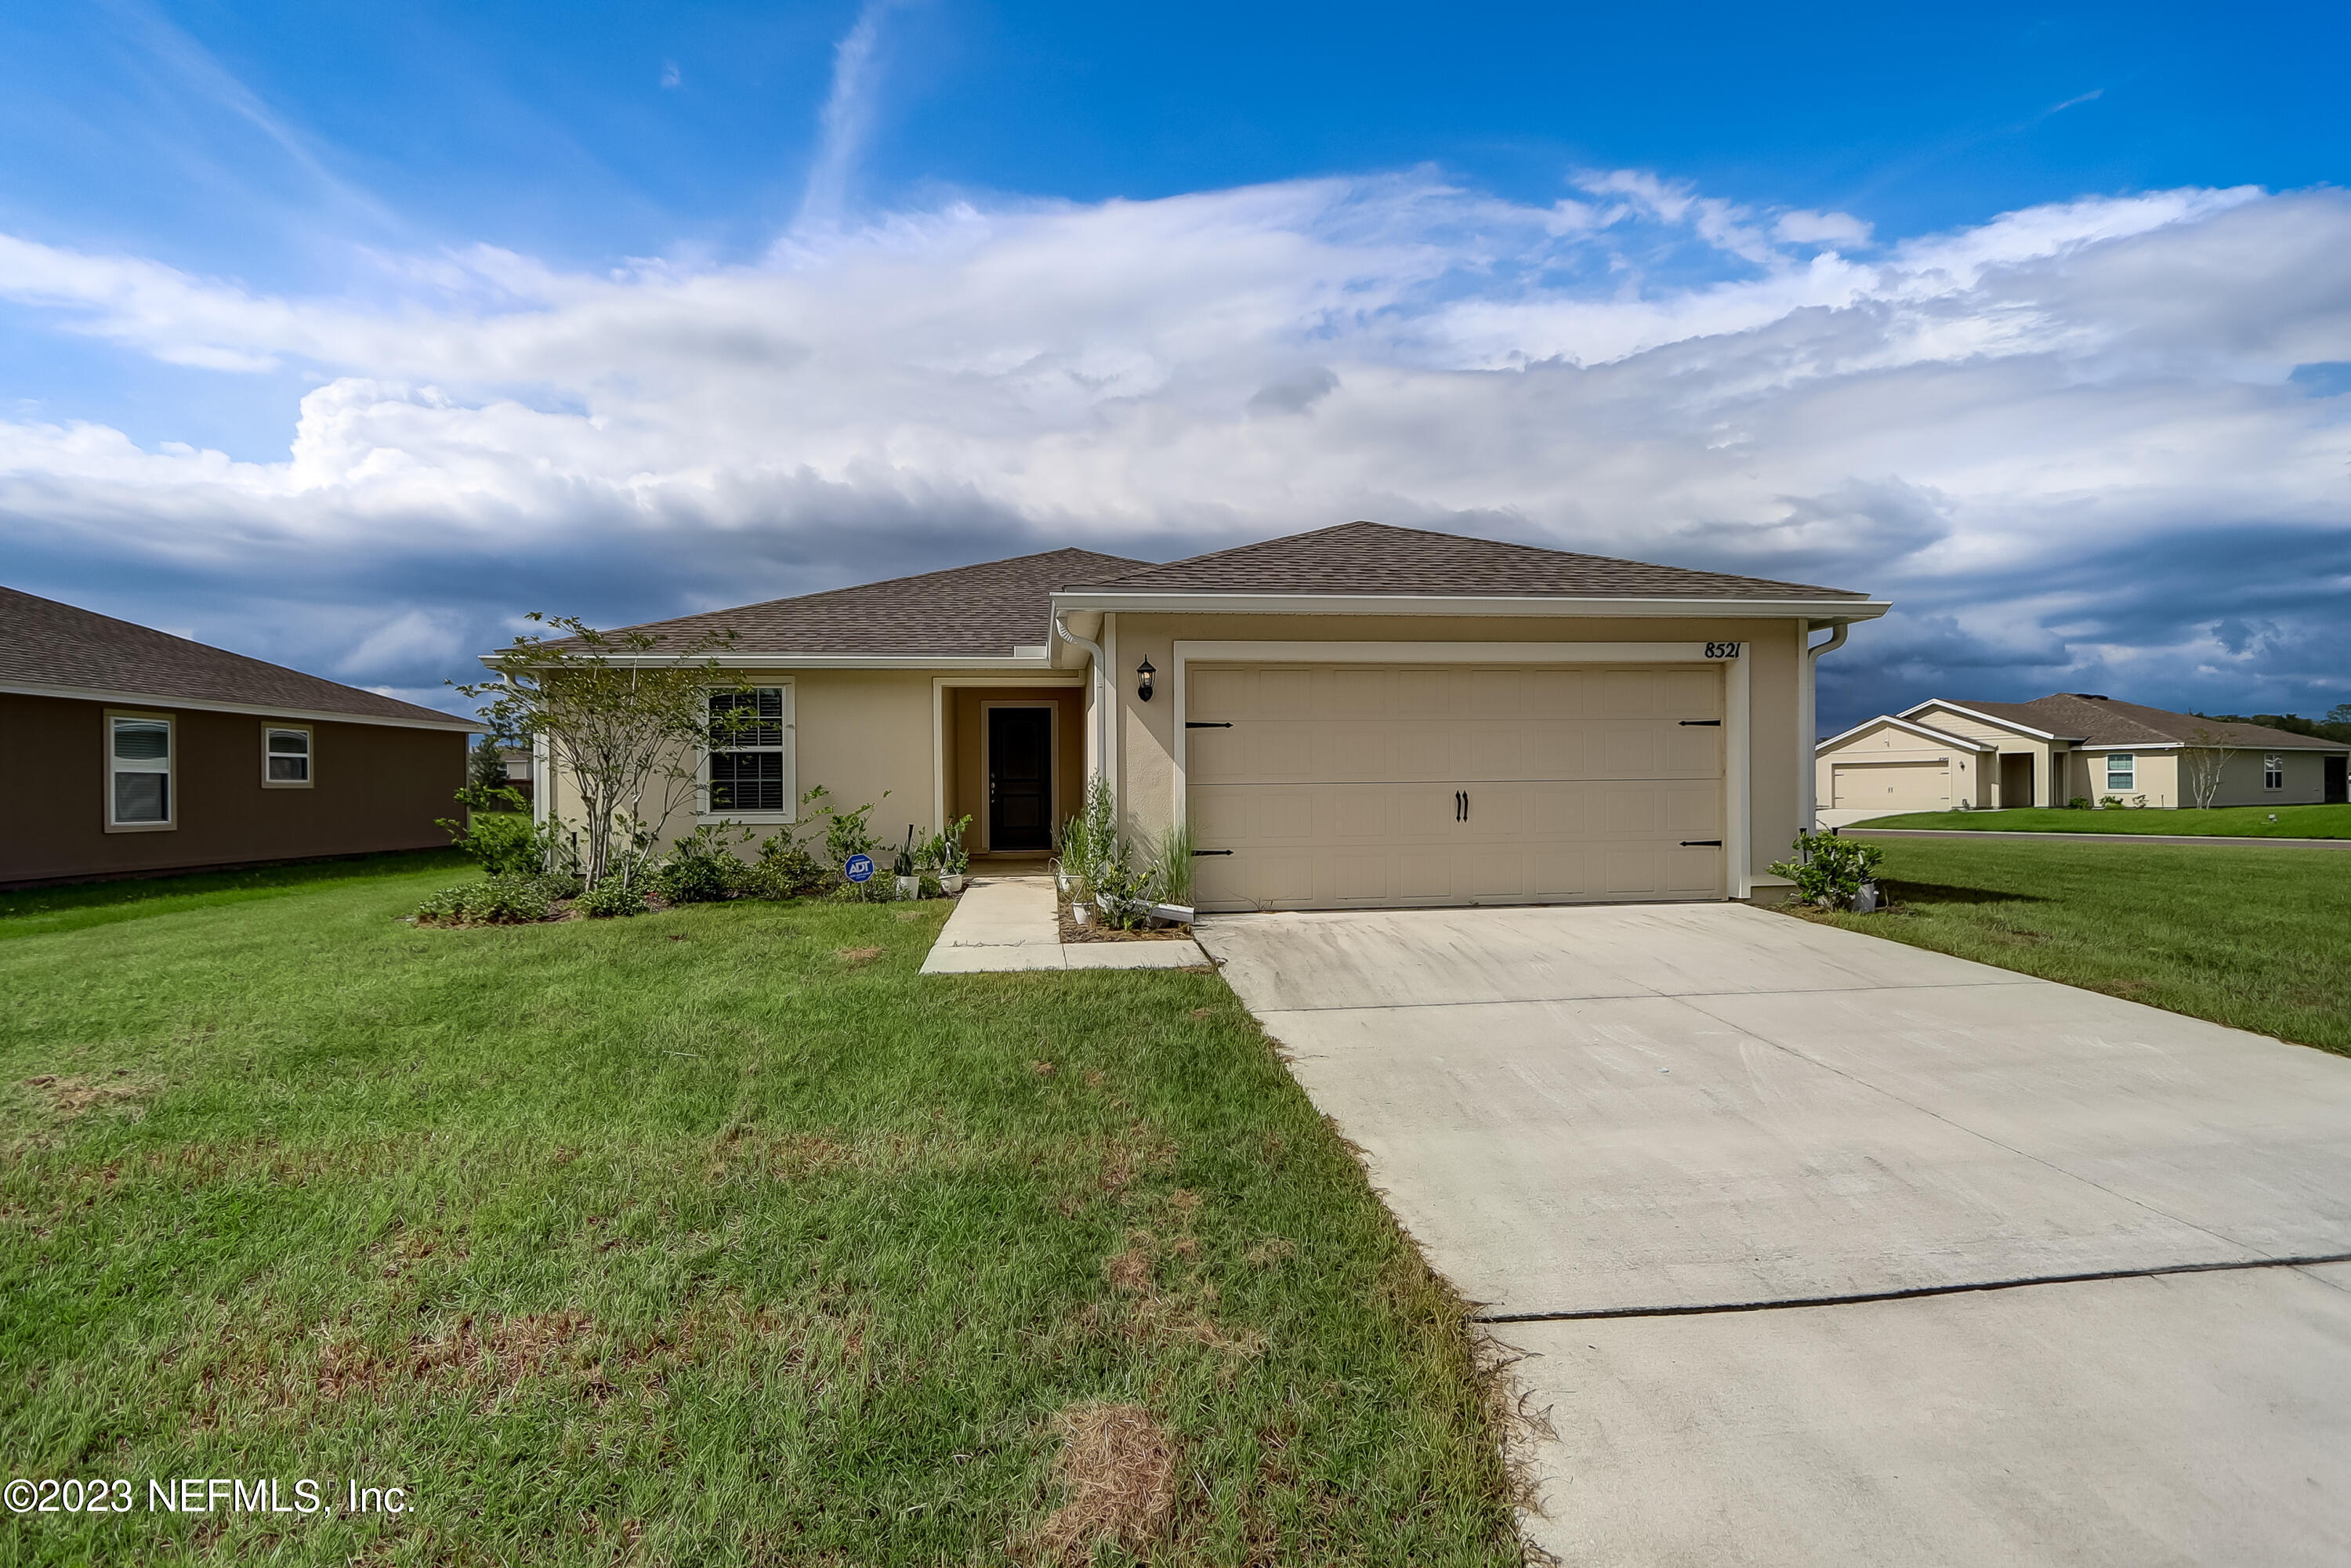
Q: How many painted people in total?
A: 0